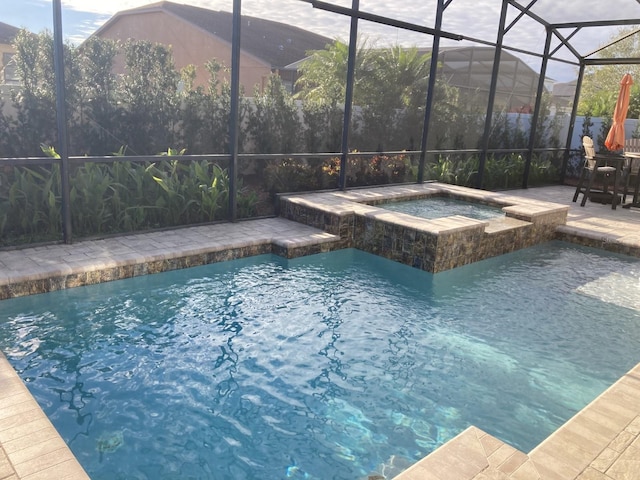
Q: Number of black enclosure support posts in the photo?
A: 7